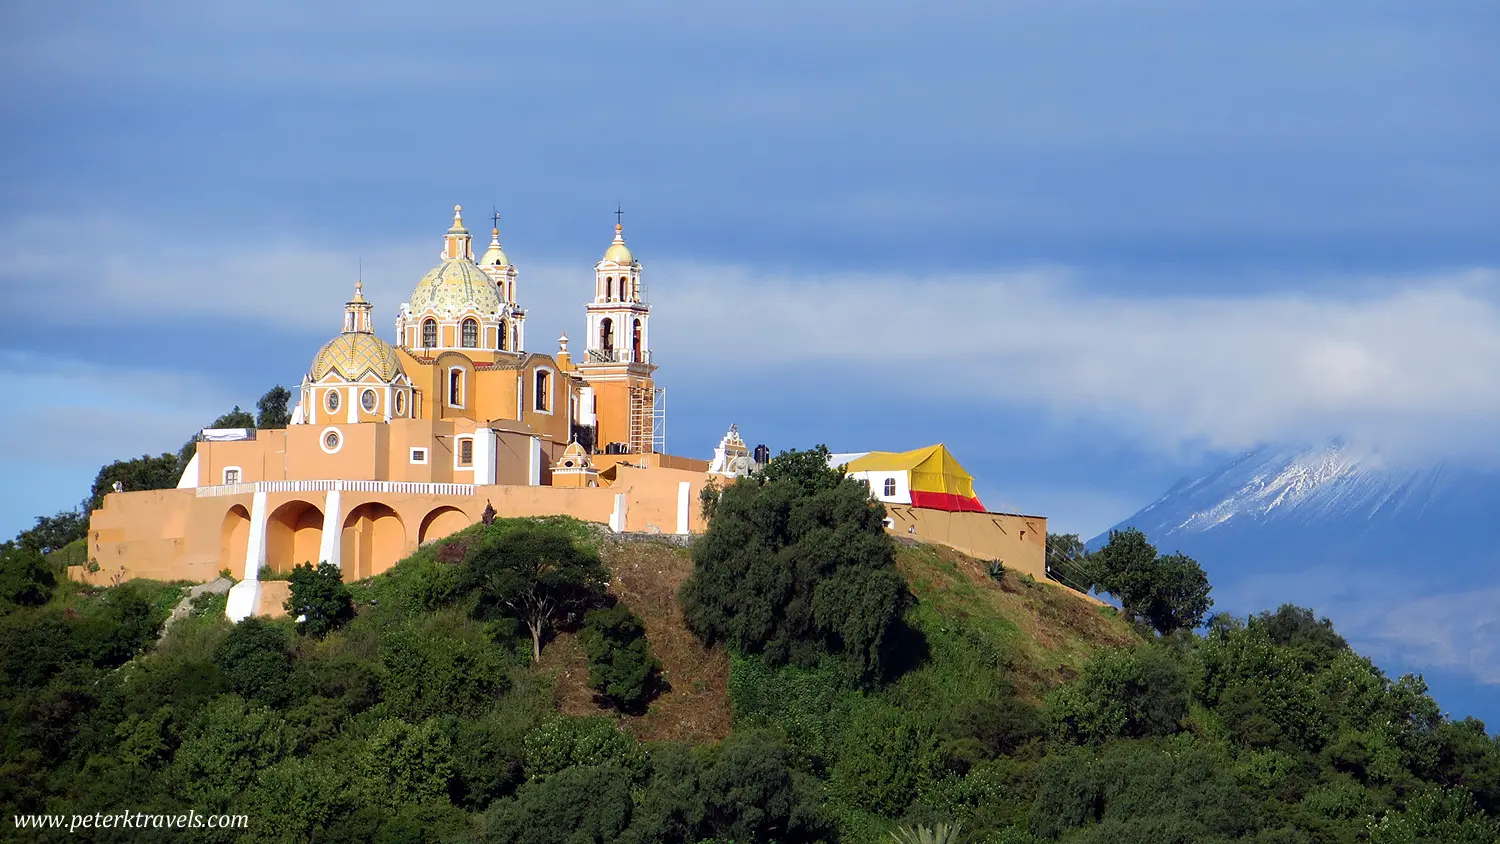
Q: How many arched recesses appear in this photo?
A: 4